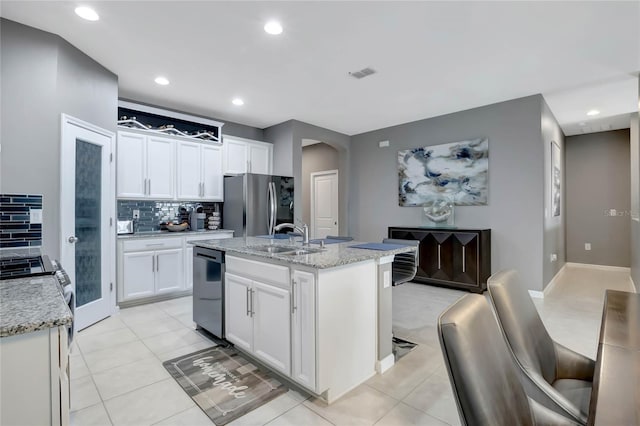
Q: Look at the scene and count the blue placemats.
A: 3